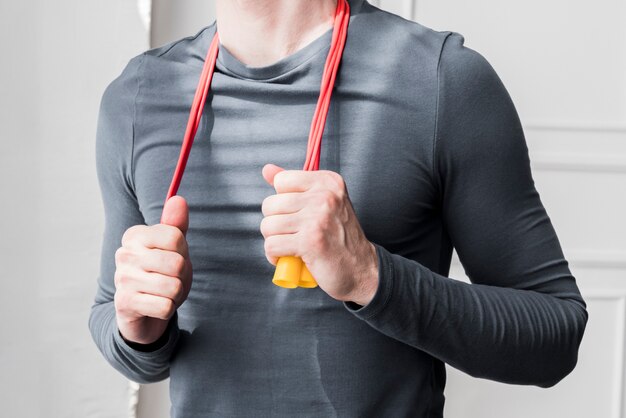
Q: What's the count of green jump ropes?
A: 0